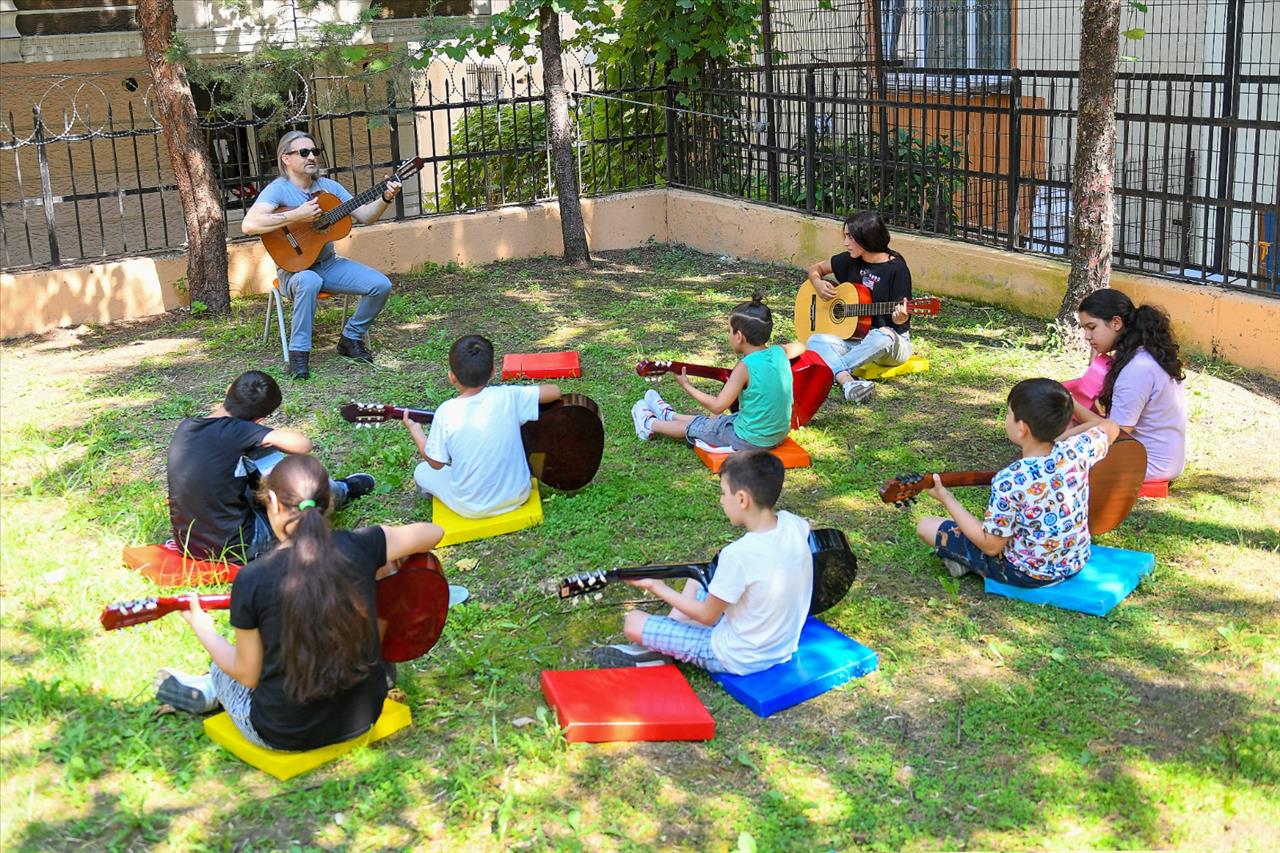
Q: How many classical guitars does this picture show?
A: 7